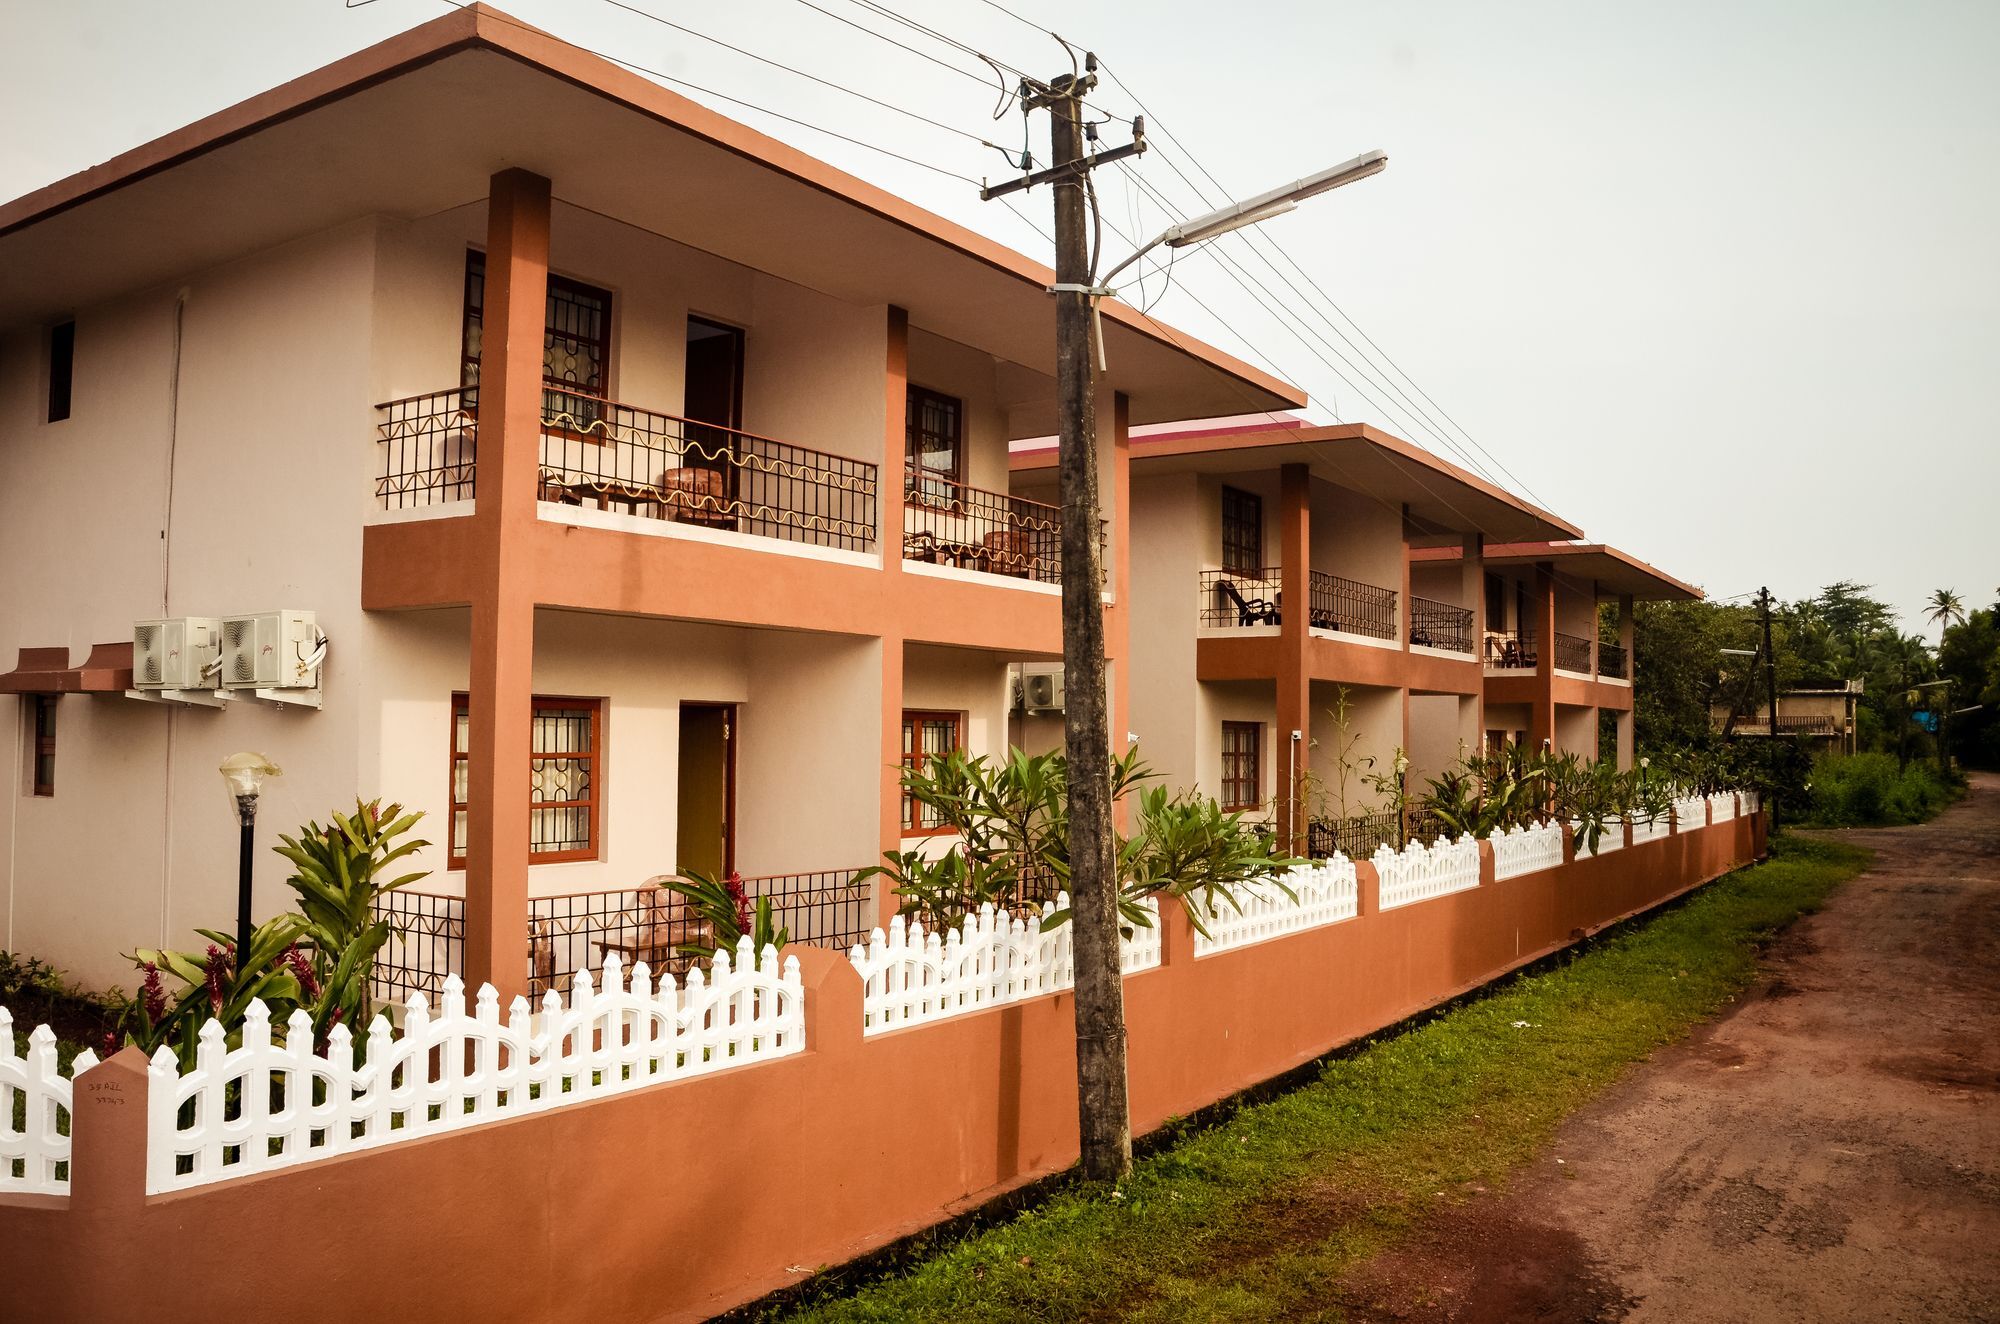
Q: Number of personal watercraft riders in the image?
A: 0